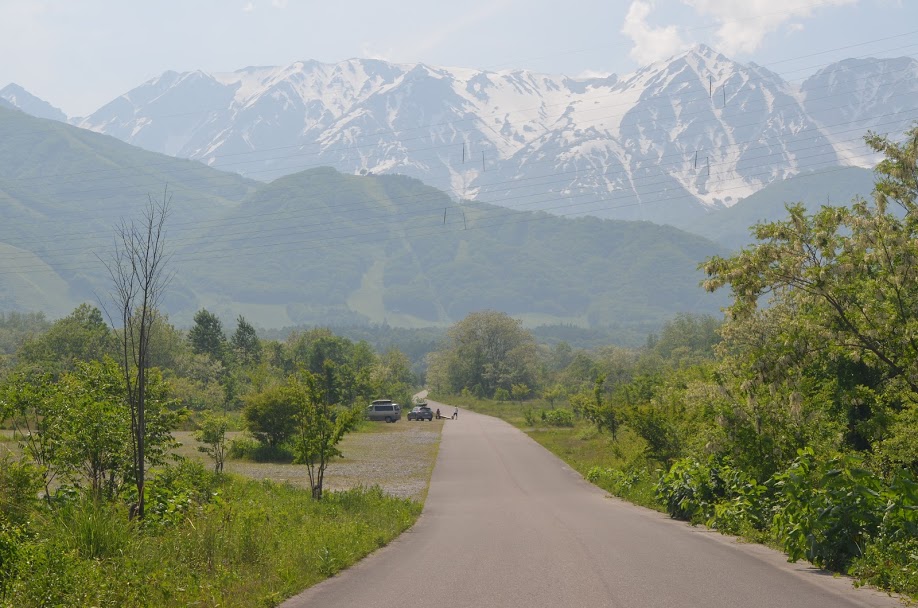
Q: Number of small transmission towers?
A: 8